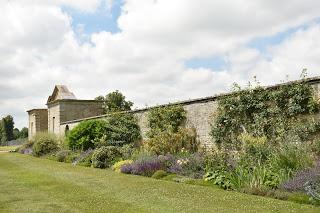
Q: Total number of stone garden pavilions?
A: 2